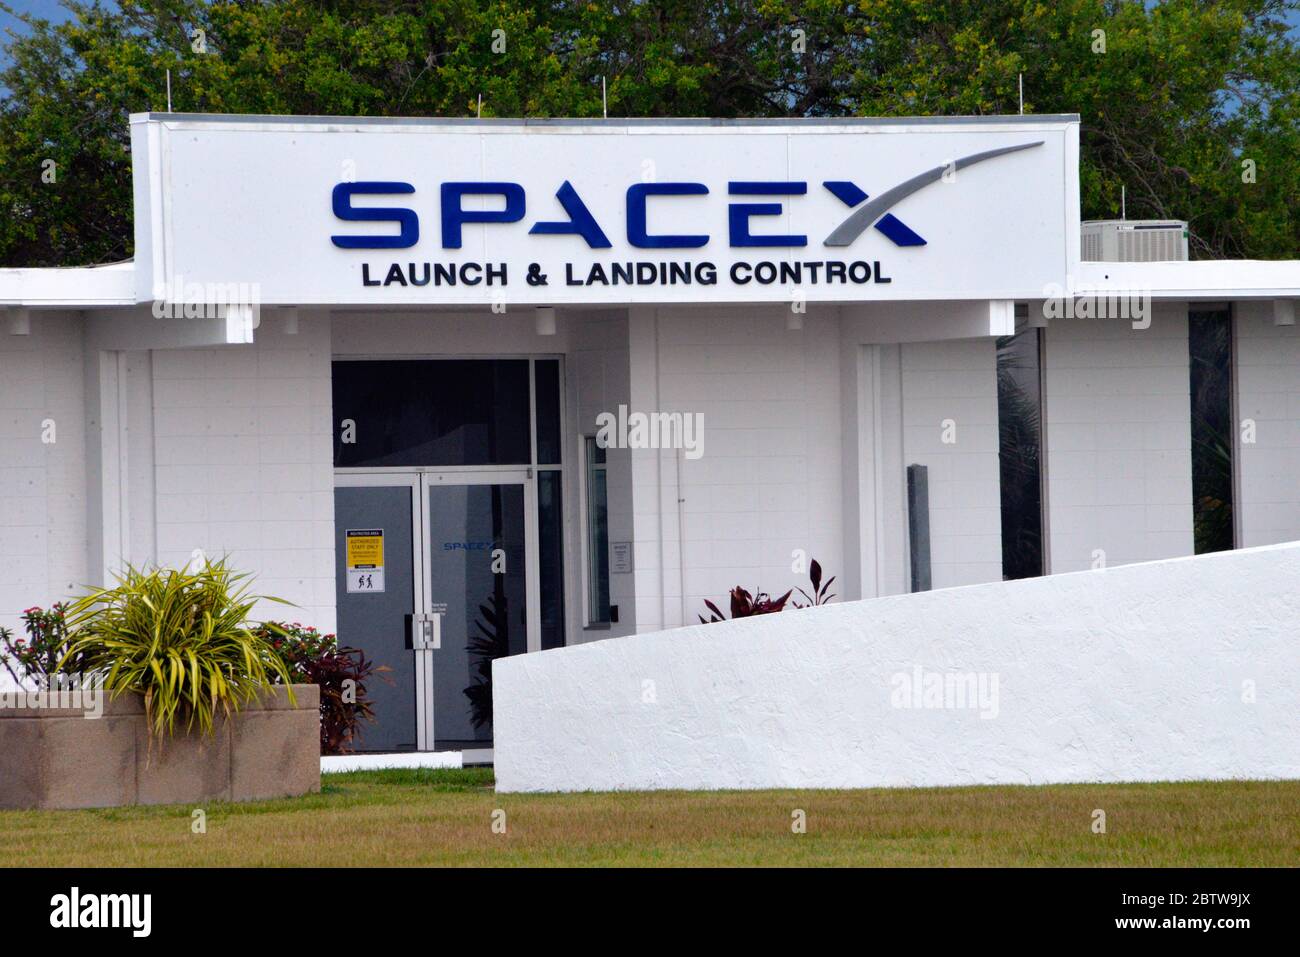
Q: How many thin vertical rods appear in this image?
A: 5